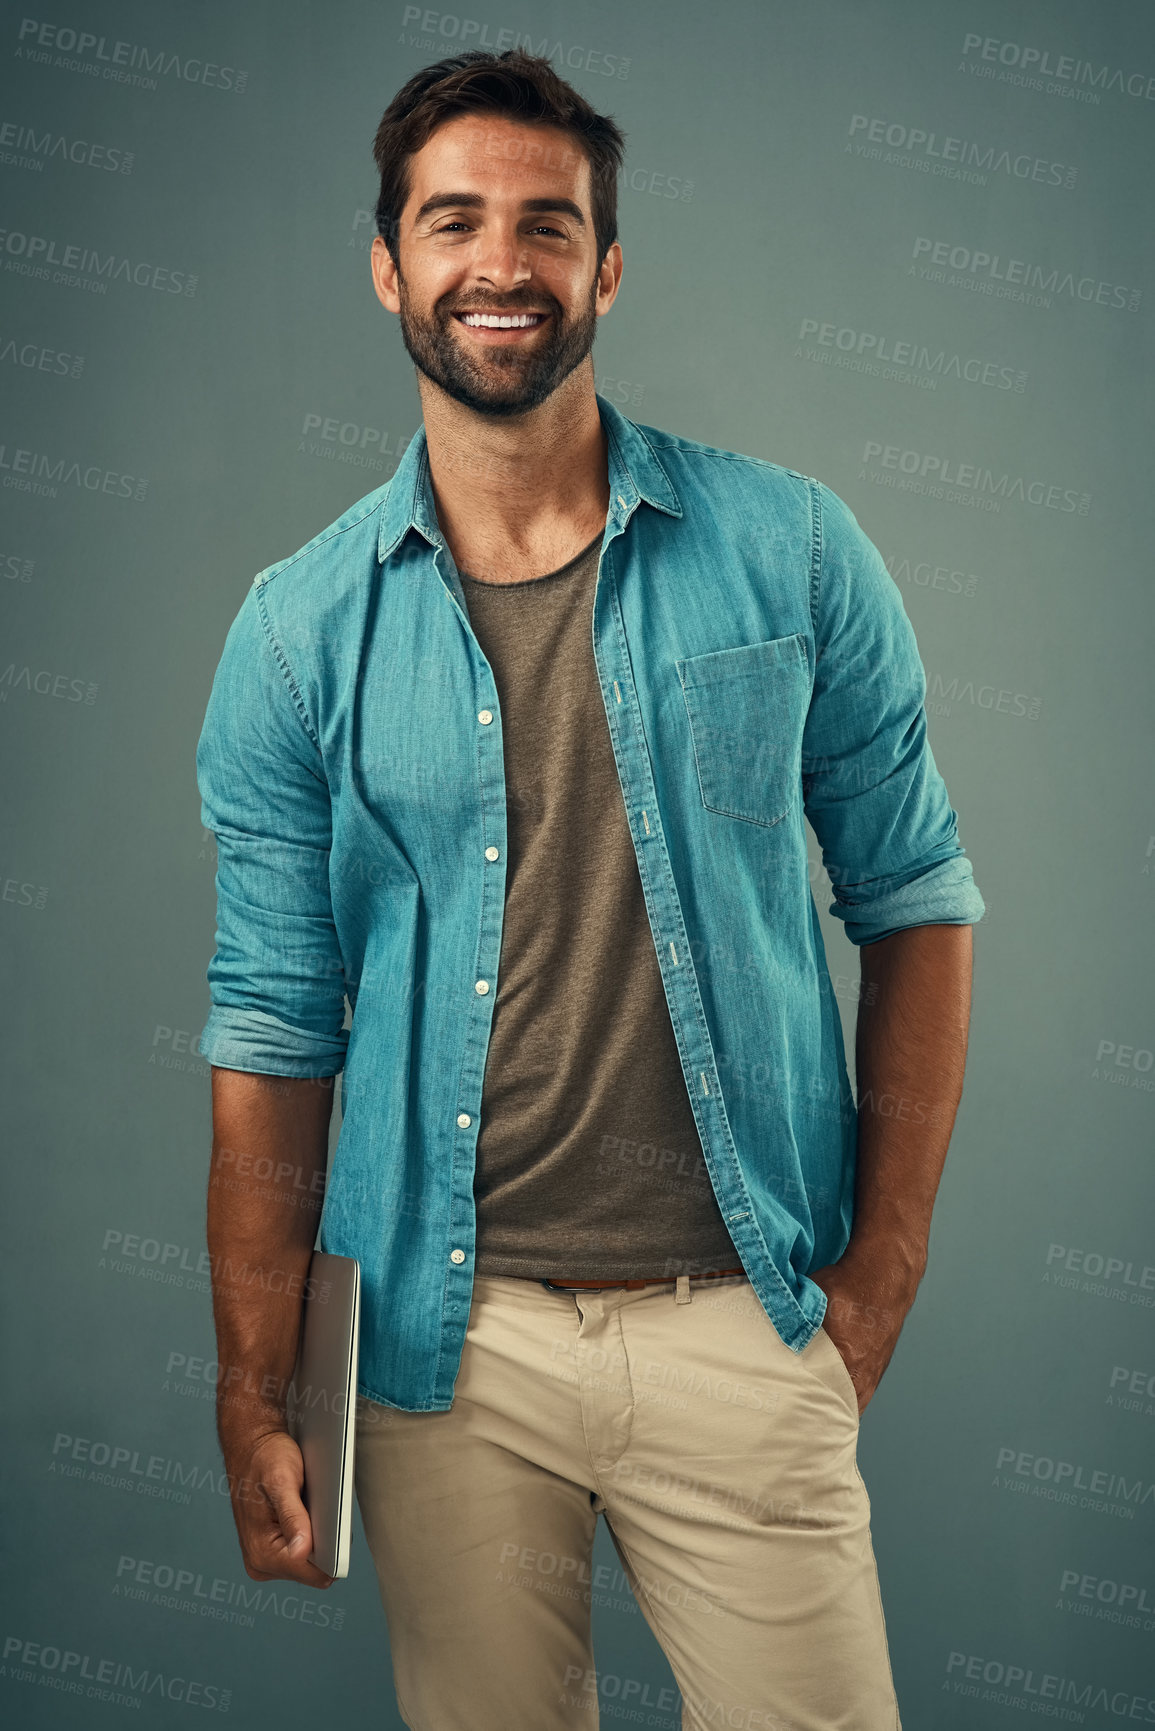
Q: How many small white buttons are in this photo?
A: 5